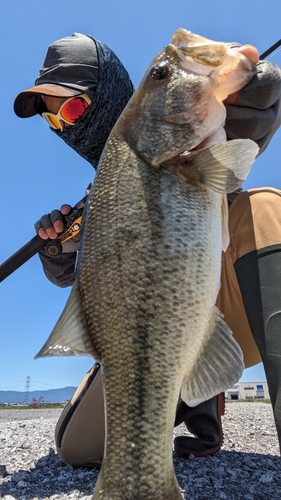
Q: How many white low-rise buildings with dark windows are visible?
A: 1